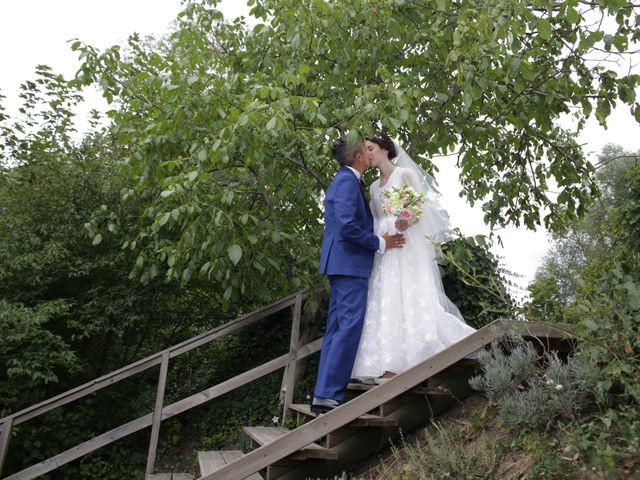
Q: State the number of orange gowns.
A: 0